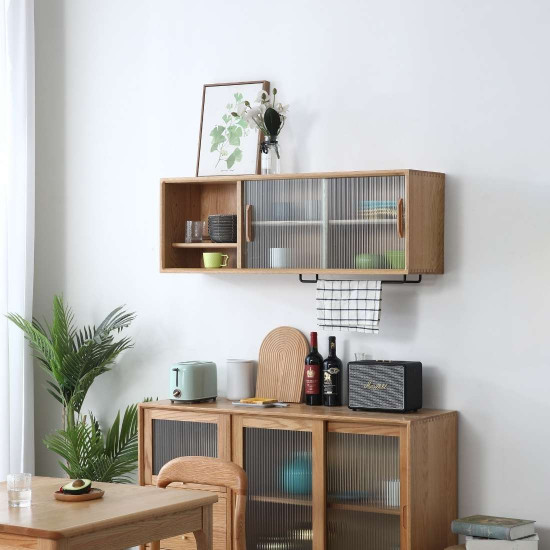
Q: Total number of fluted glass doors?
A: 5